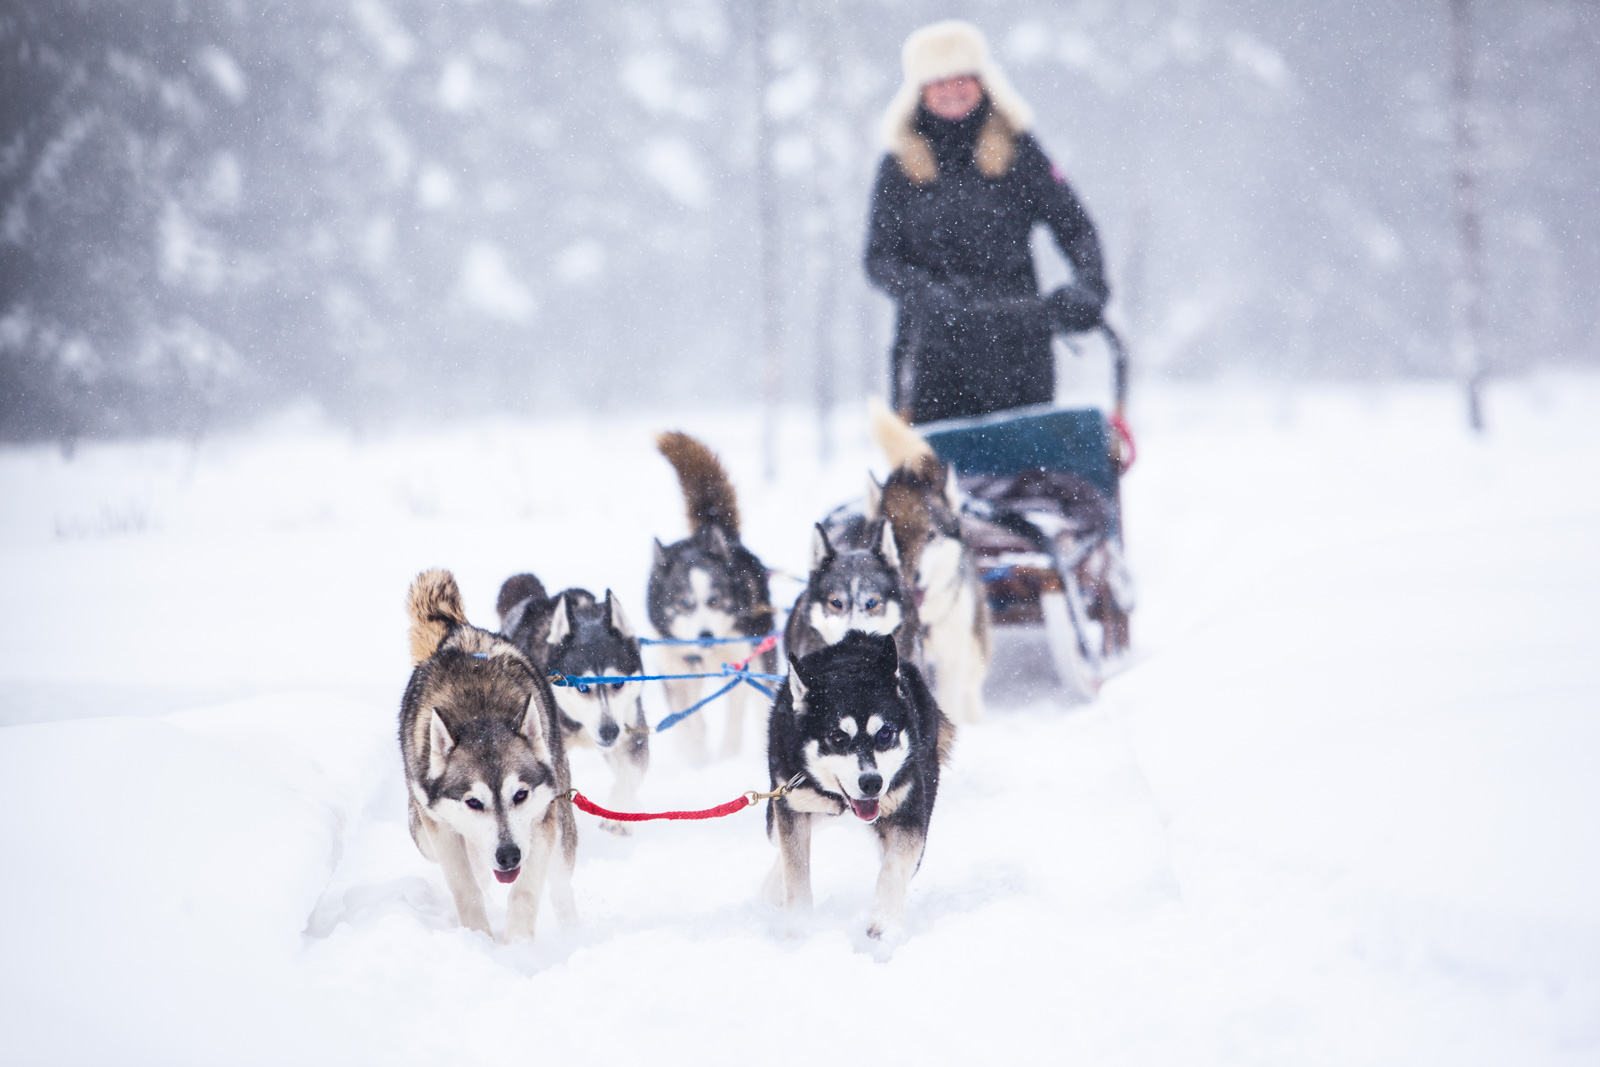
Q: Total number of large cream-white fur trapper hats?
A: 1